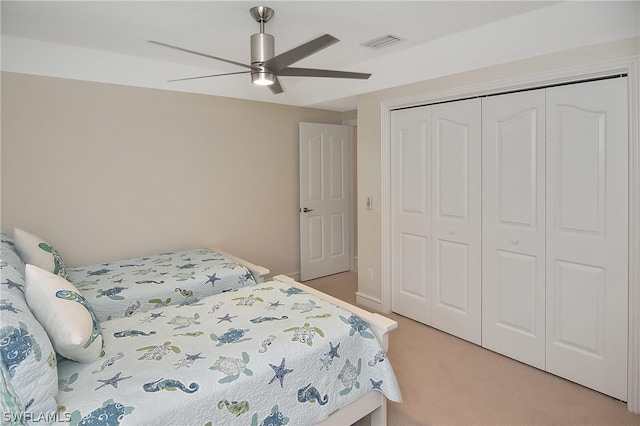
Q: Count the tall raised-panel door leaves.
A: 5